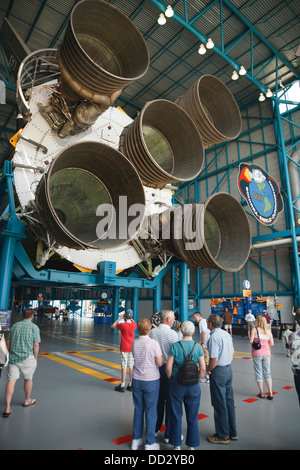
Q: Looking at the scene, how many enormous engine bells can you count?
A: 5